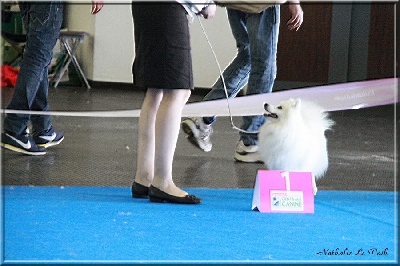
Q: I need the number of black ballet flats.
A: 2